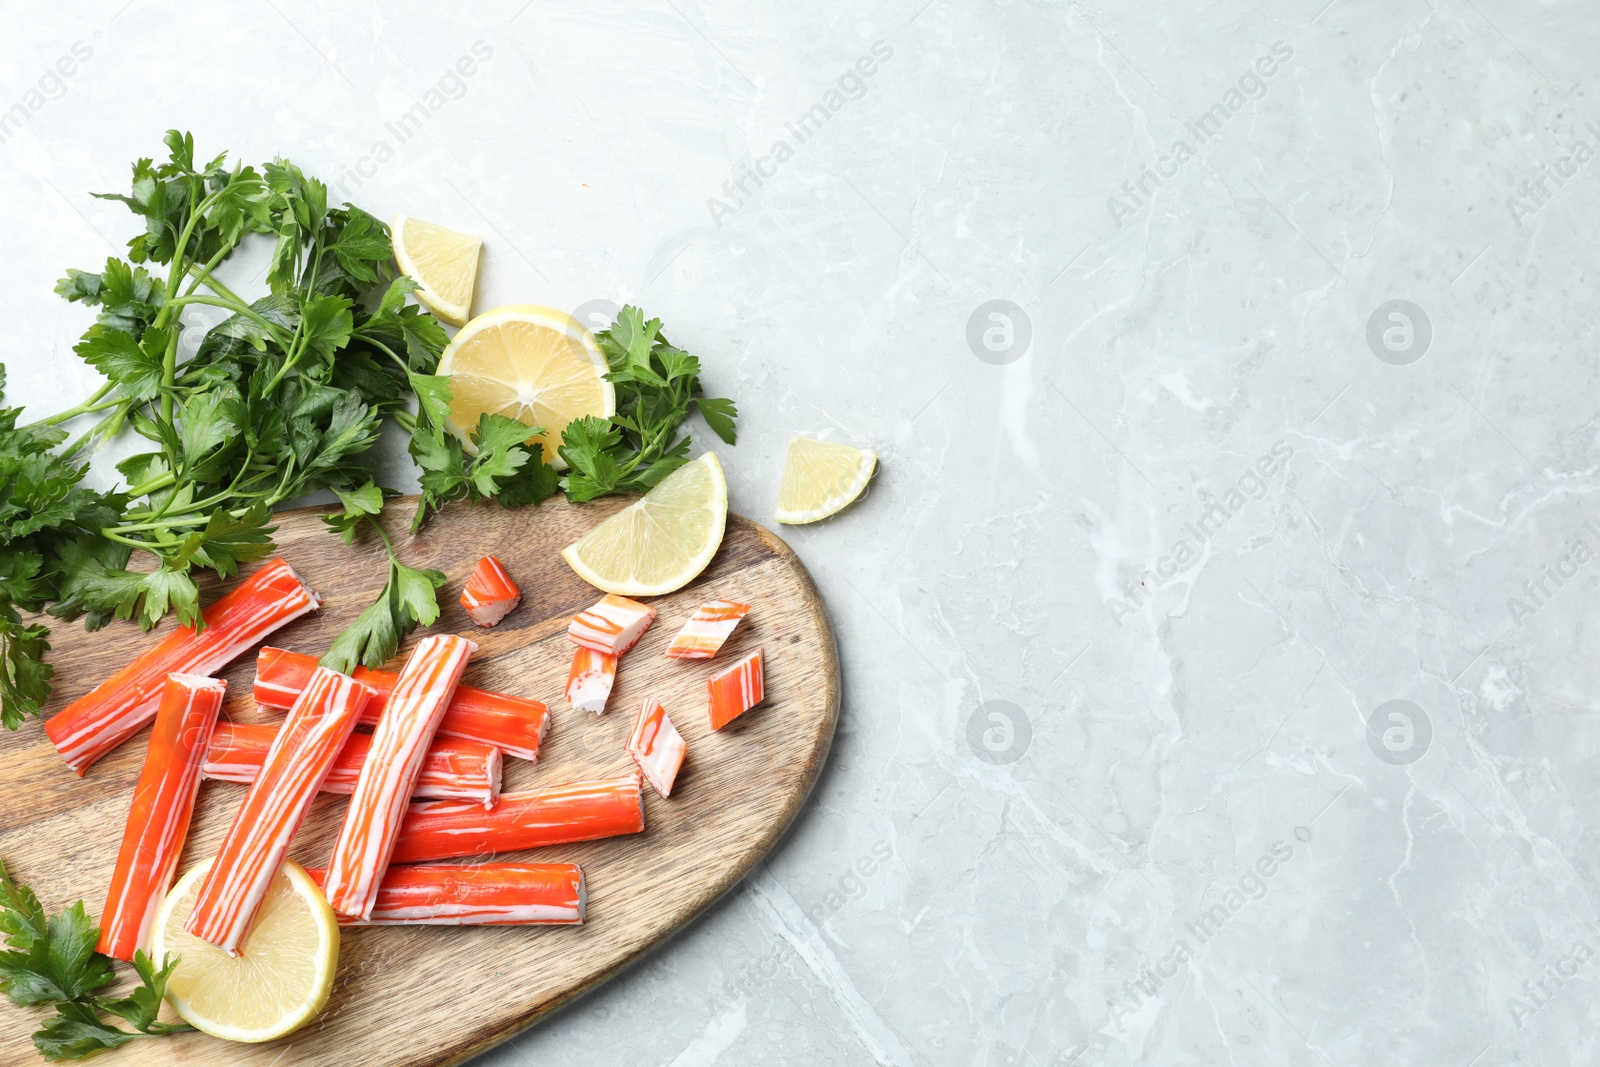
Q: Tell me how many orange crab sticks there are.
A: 8